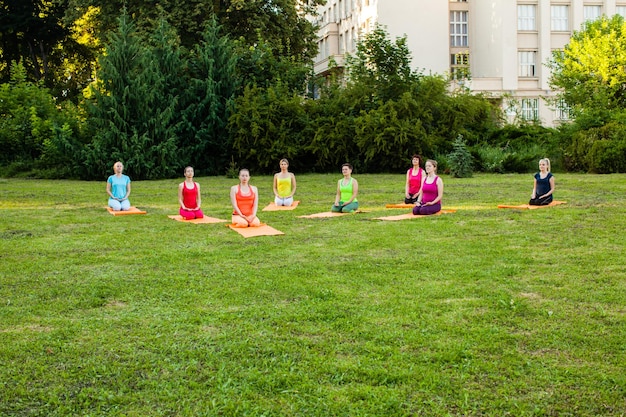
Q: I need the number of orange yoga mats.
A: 8